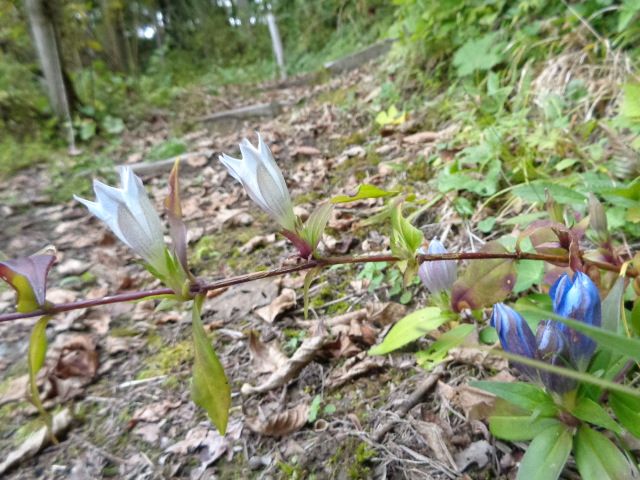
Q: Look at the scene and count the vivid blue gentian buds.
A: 3